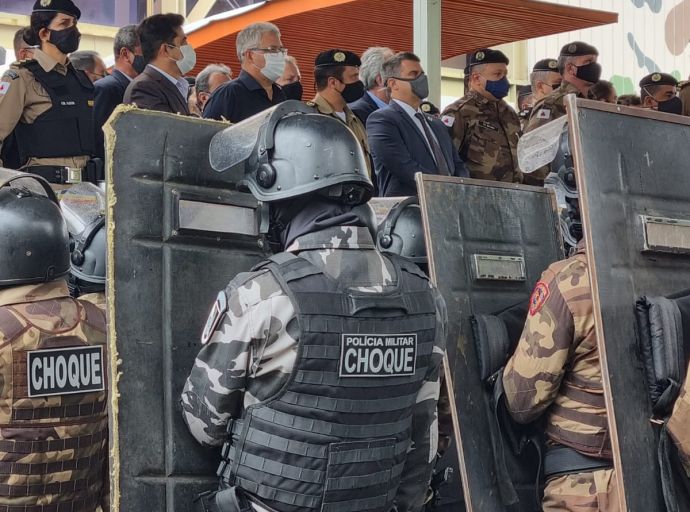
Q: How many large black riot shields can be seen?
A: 3